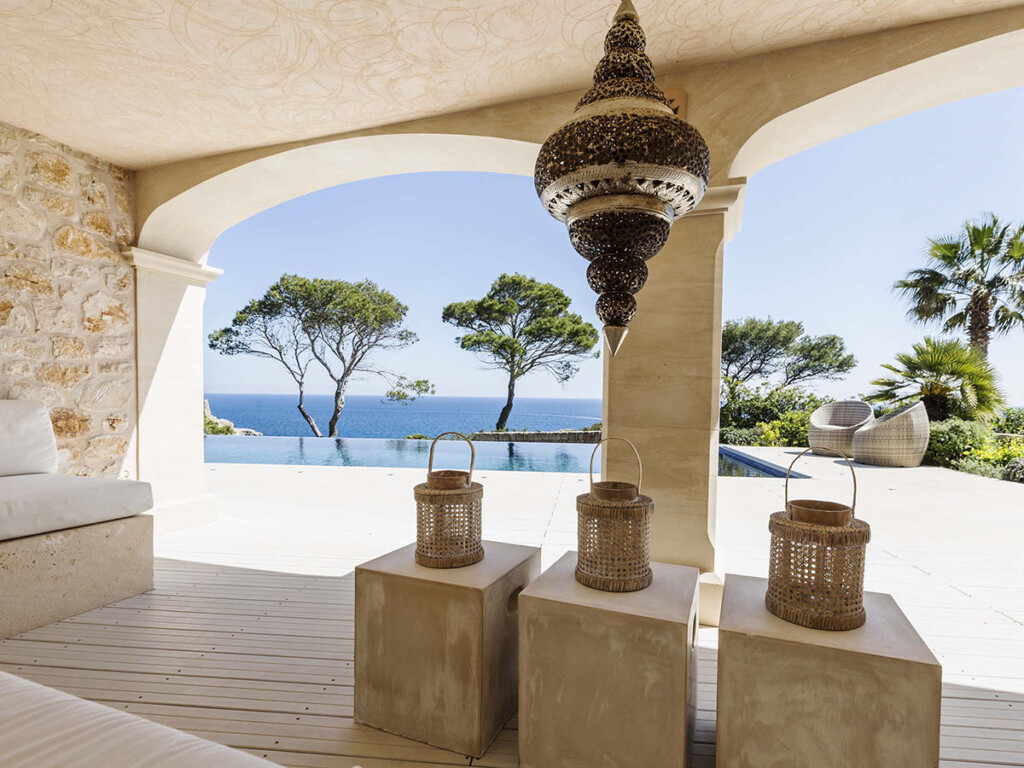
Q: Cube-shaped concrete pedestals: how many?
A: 3